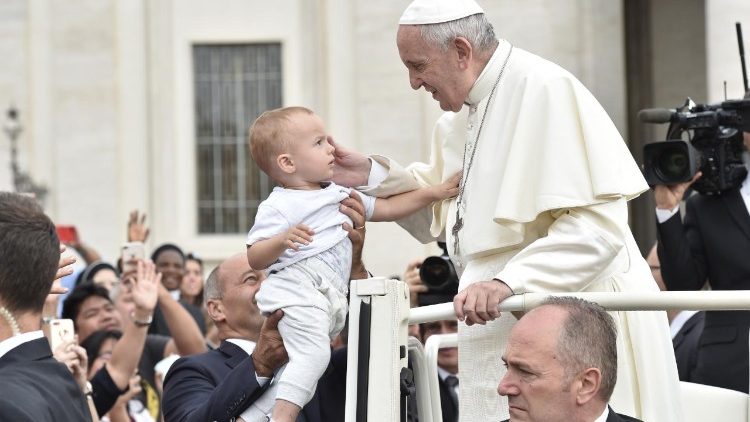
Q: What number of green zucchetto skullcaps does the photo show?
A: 0